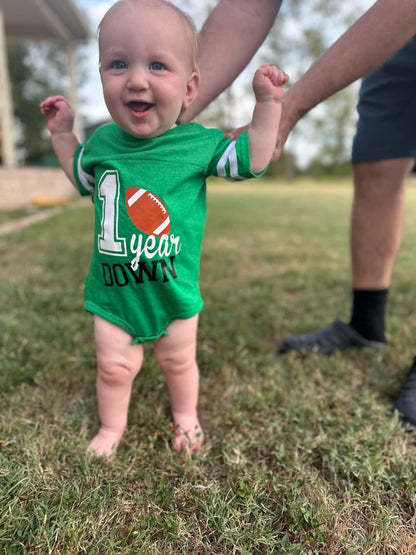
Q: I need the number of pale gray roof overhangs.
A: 1